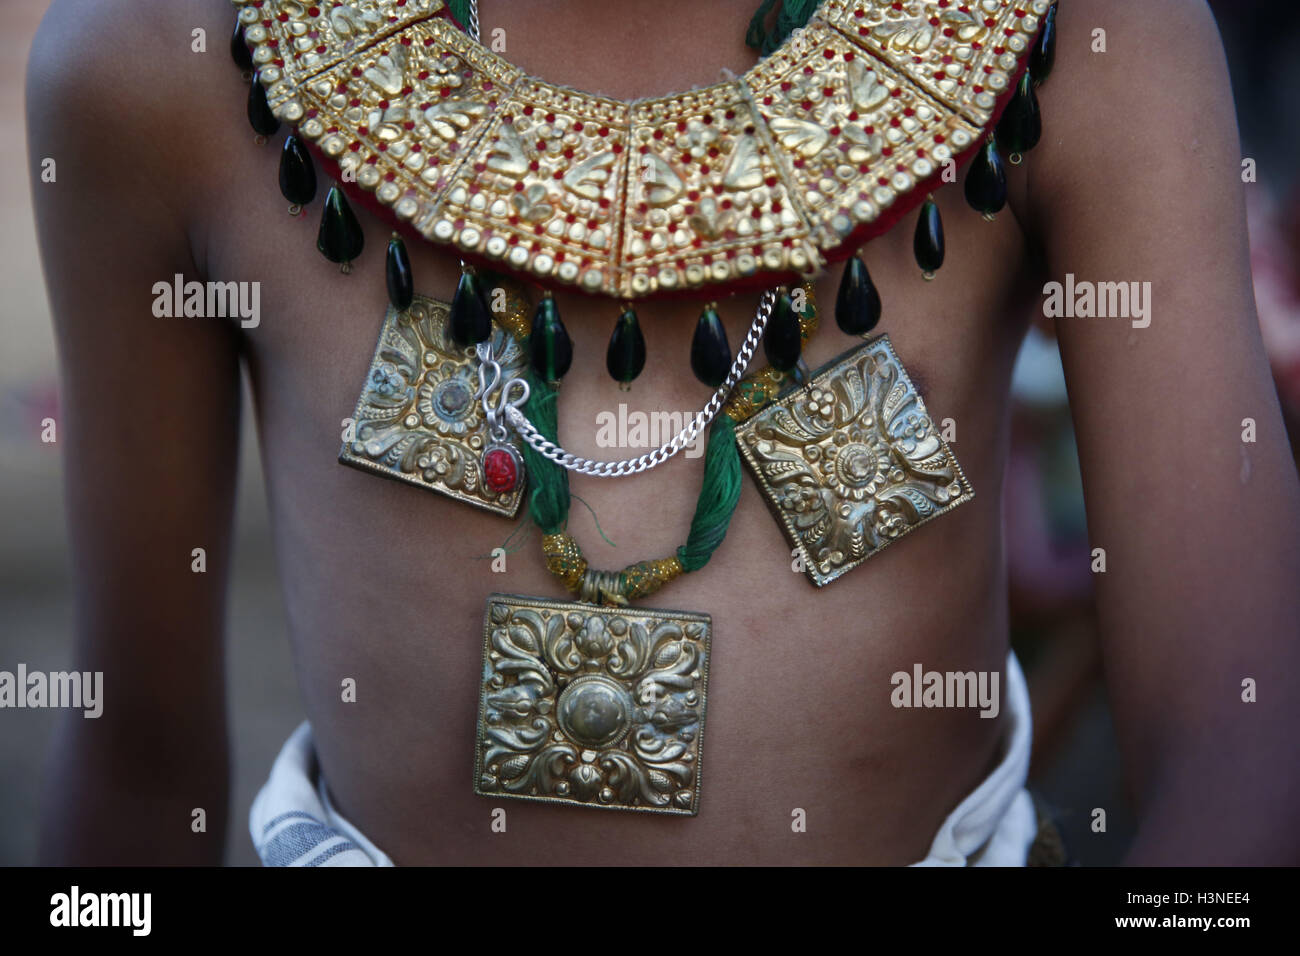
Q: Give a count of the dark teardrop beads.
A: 15